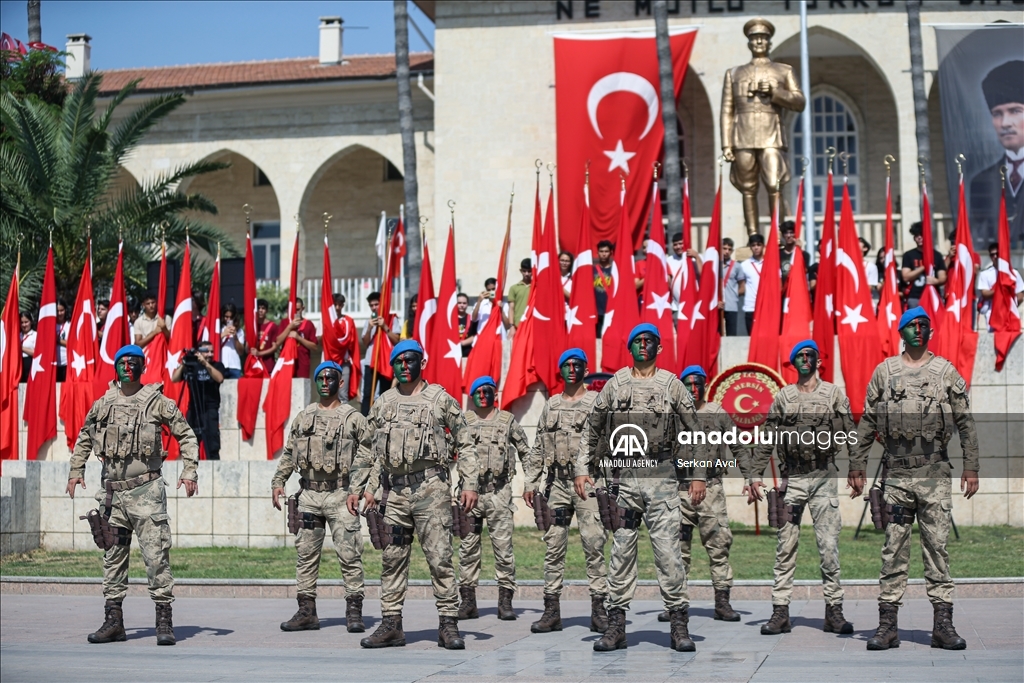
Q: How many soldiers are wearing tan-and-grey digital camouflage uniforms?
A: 9